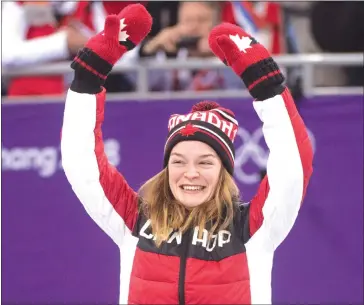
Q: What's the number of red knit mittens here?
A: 2